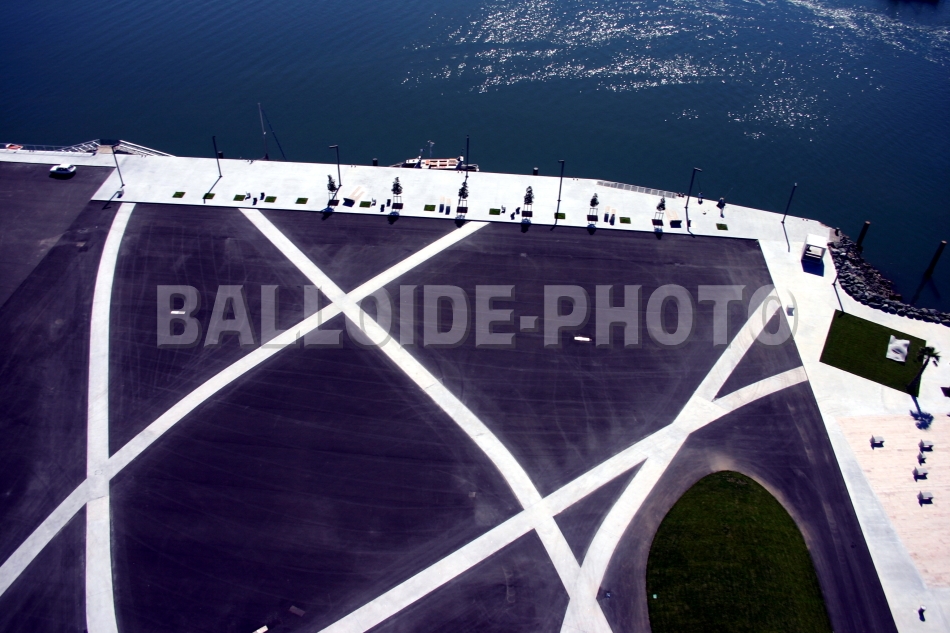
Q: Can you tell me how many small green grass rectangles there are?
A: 11